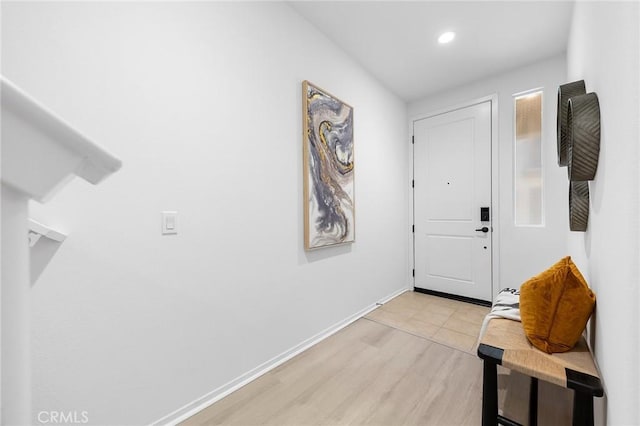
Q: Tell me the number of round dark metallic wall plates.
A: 3